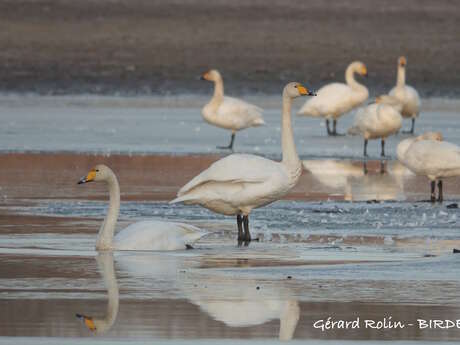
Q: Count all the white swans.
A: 7